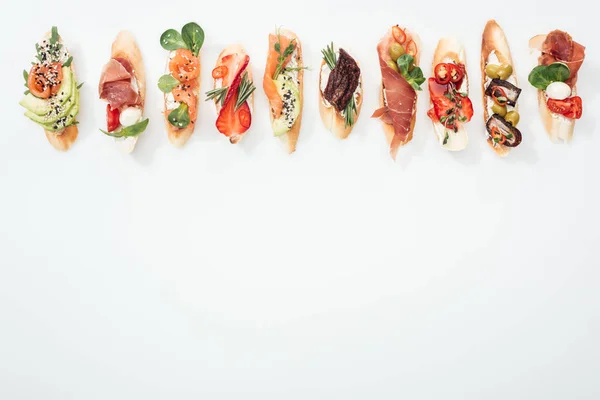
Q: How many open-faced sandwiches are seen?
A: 10